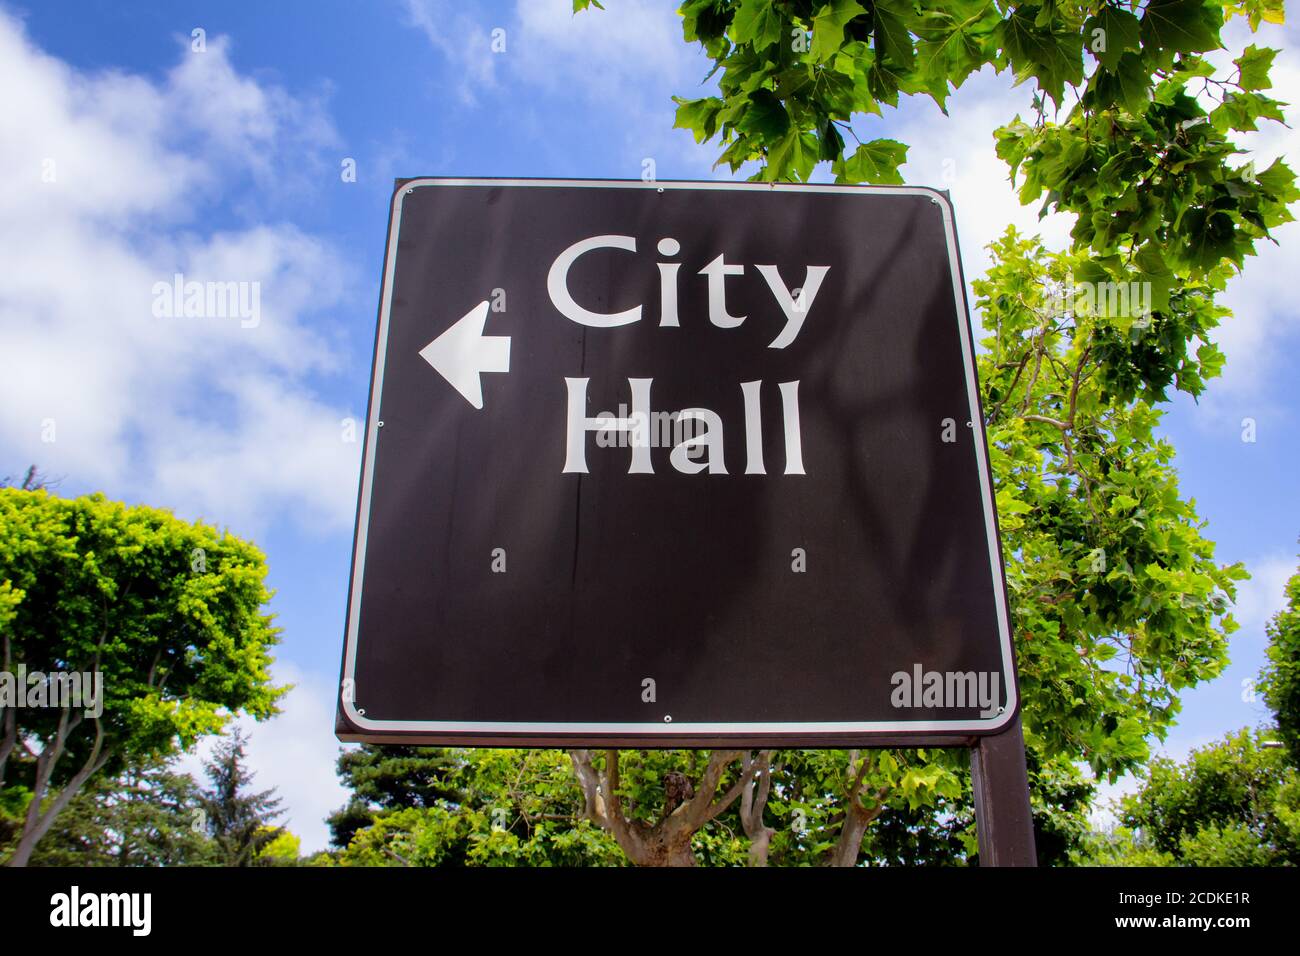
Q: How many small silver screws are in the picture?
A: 8